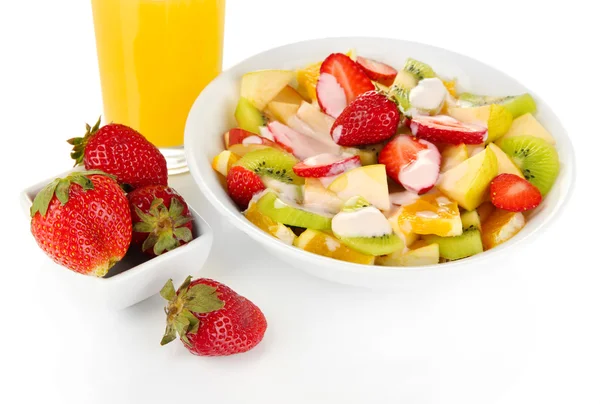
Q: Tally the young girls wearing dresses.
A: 0